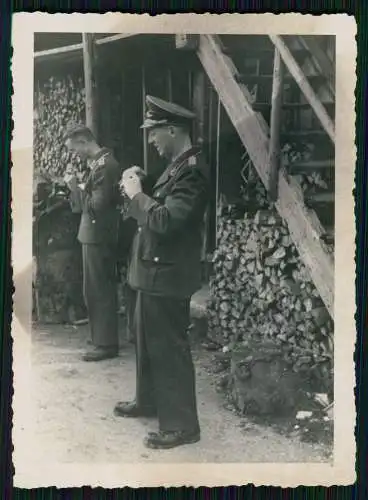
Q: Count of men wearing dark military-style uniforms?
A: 2